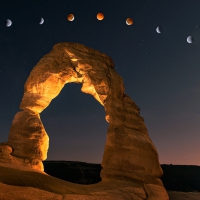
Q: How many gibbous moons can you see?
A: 2